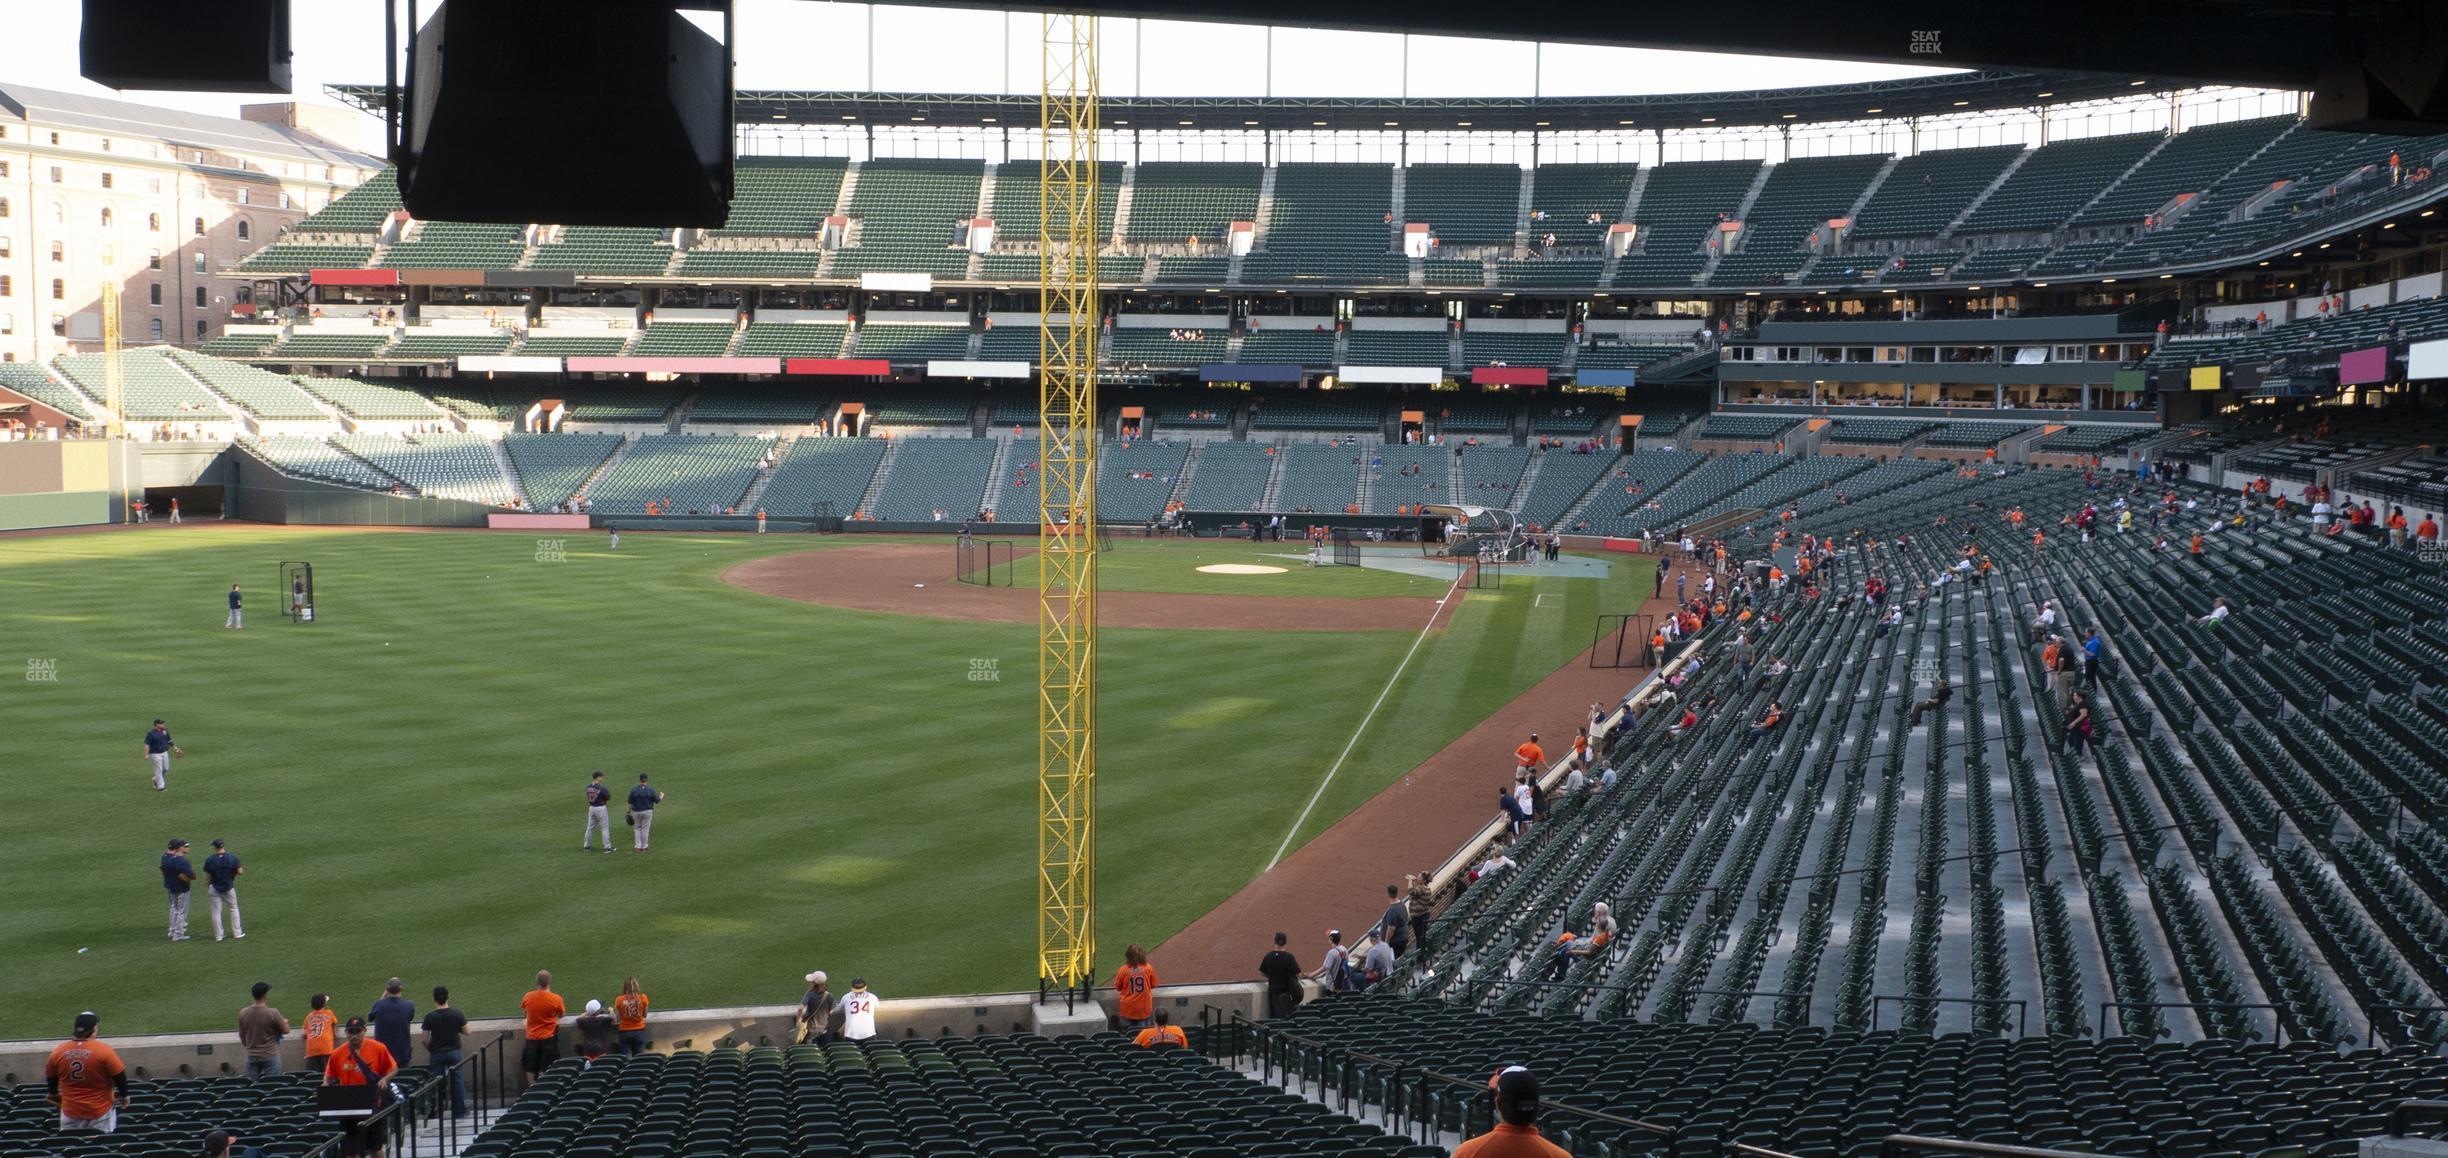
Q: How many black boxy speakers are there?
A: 2